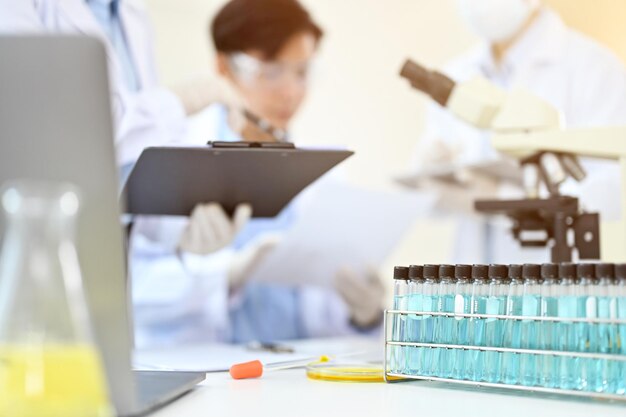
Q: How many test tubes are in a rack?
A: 14